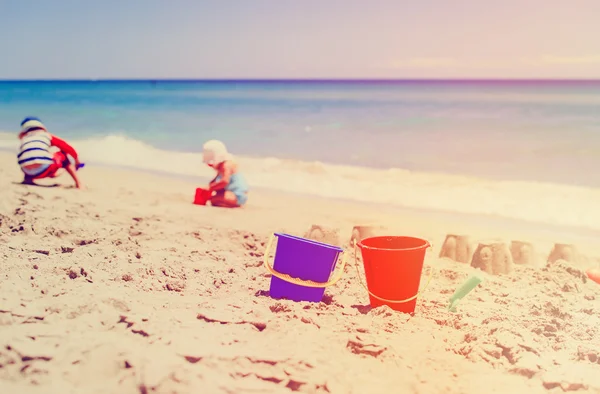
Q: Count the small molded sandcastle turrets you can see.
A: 6